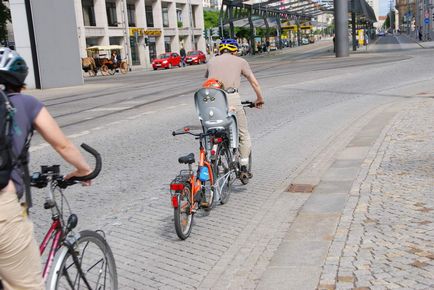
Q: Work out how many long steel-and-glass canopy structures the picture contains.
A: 1